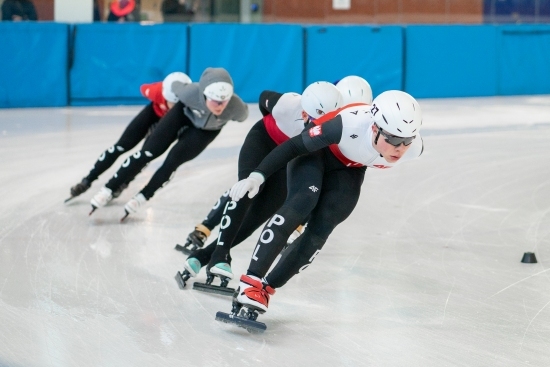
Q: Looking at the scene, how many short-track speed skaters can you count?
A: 5